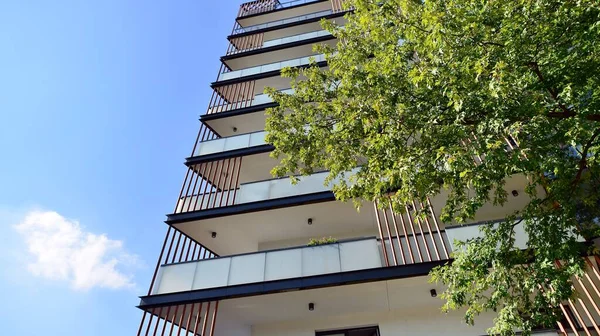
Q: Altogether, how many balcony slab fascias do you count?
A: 8